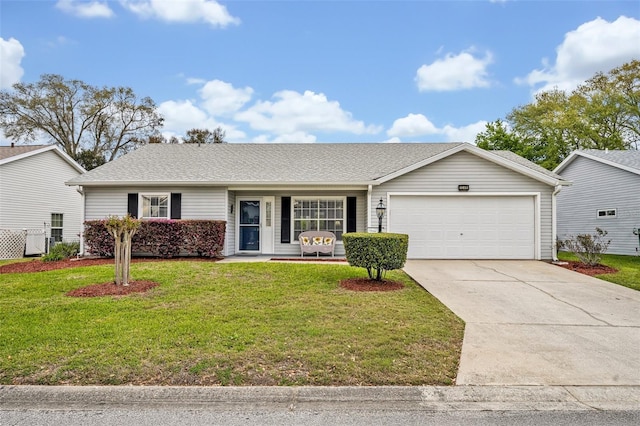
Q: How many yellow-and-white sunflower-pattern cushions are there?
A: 3